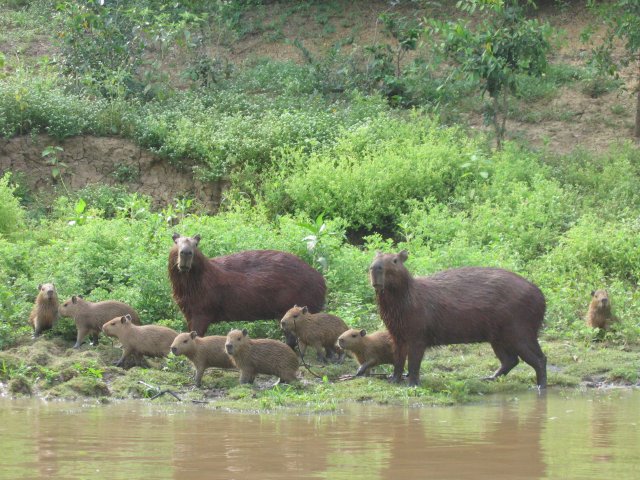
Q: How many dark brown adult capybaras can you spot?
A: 2